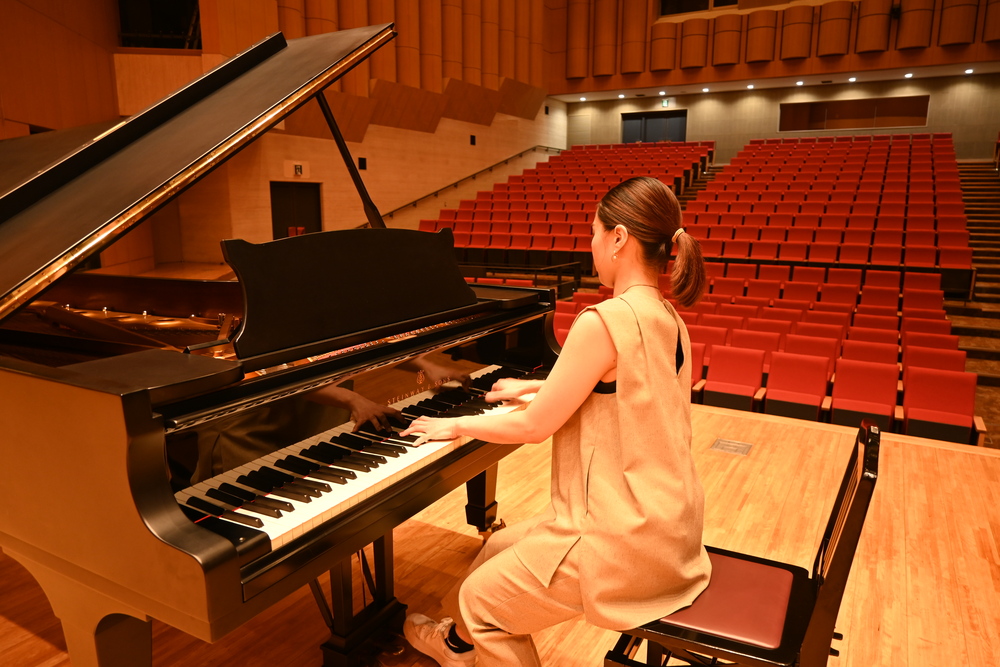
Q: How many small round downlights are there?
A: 9